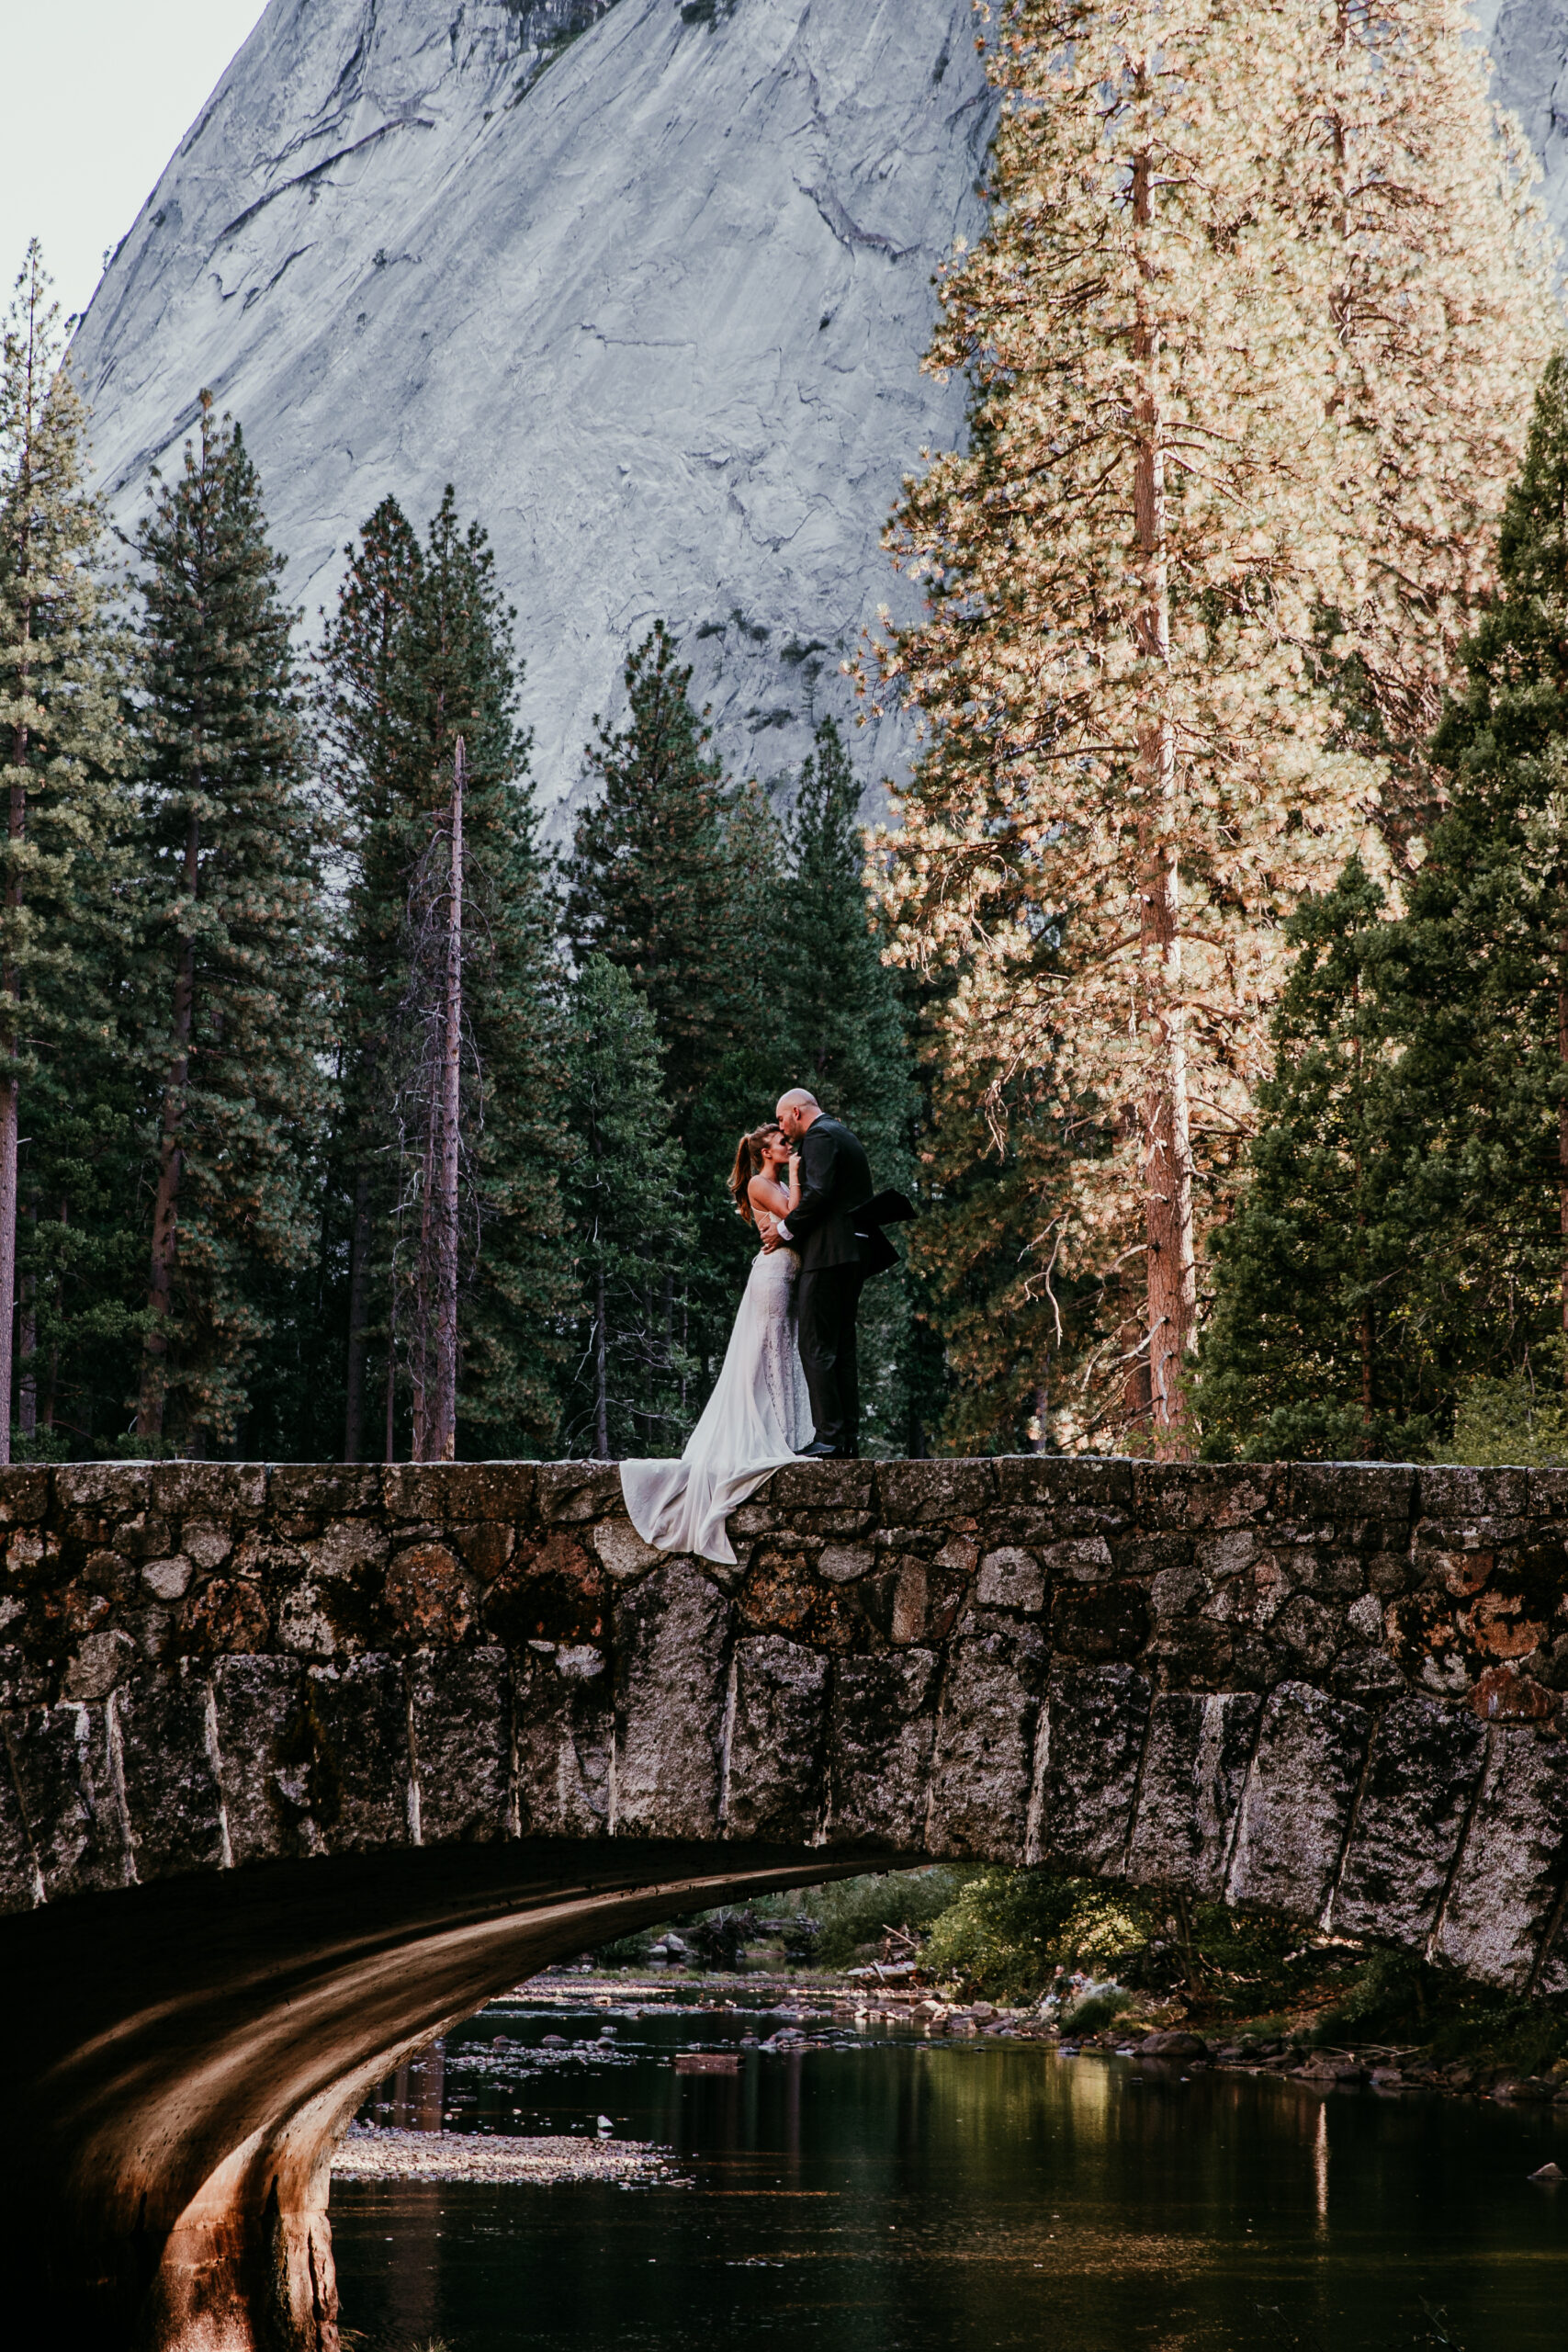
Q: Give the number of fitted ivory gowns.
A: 1